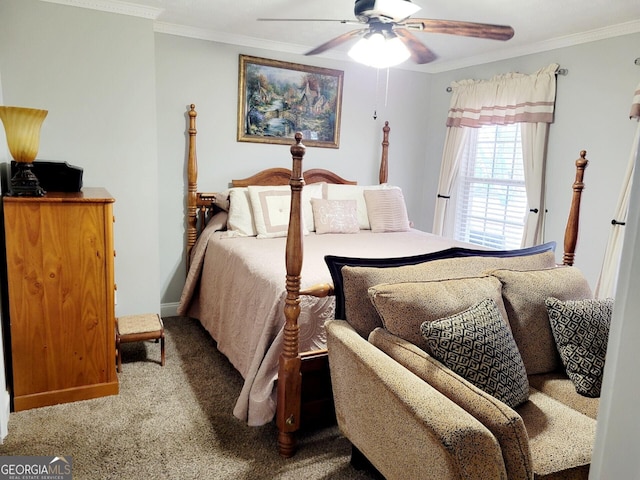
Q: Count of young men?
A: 0